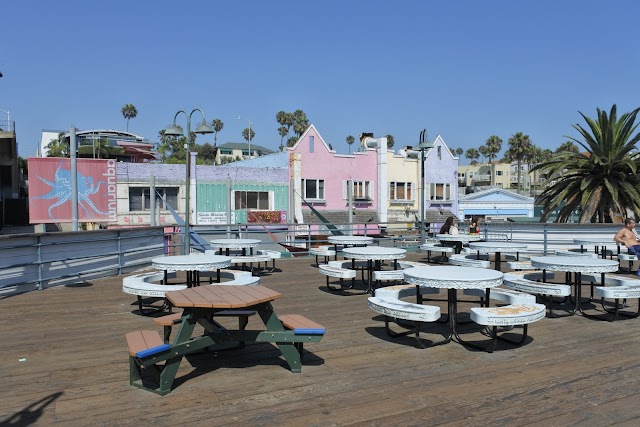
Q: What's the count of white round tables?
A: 9